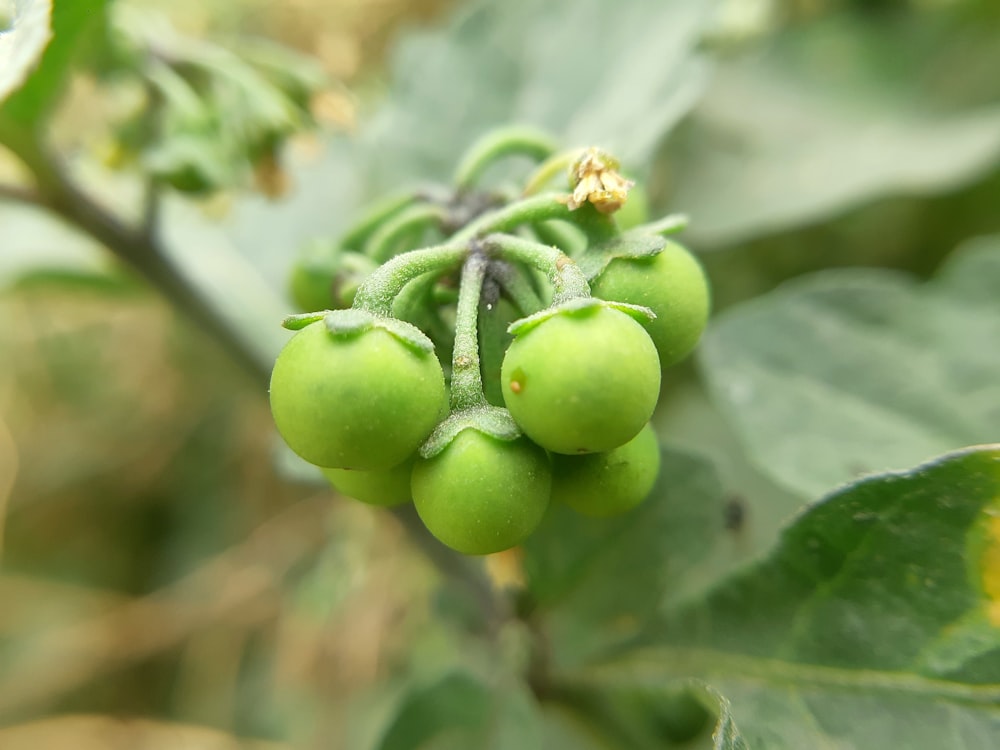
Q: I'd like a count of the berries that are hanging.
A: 6